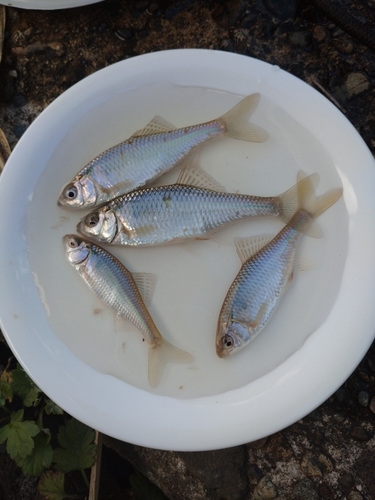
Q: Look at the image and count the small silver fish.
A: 4